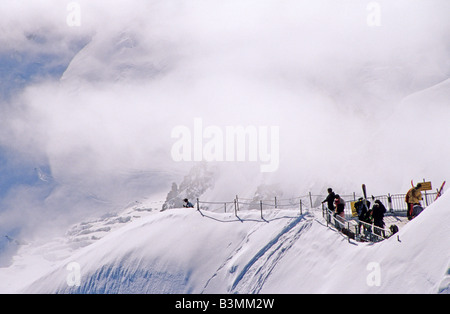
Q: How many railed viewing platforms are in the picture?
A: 1